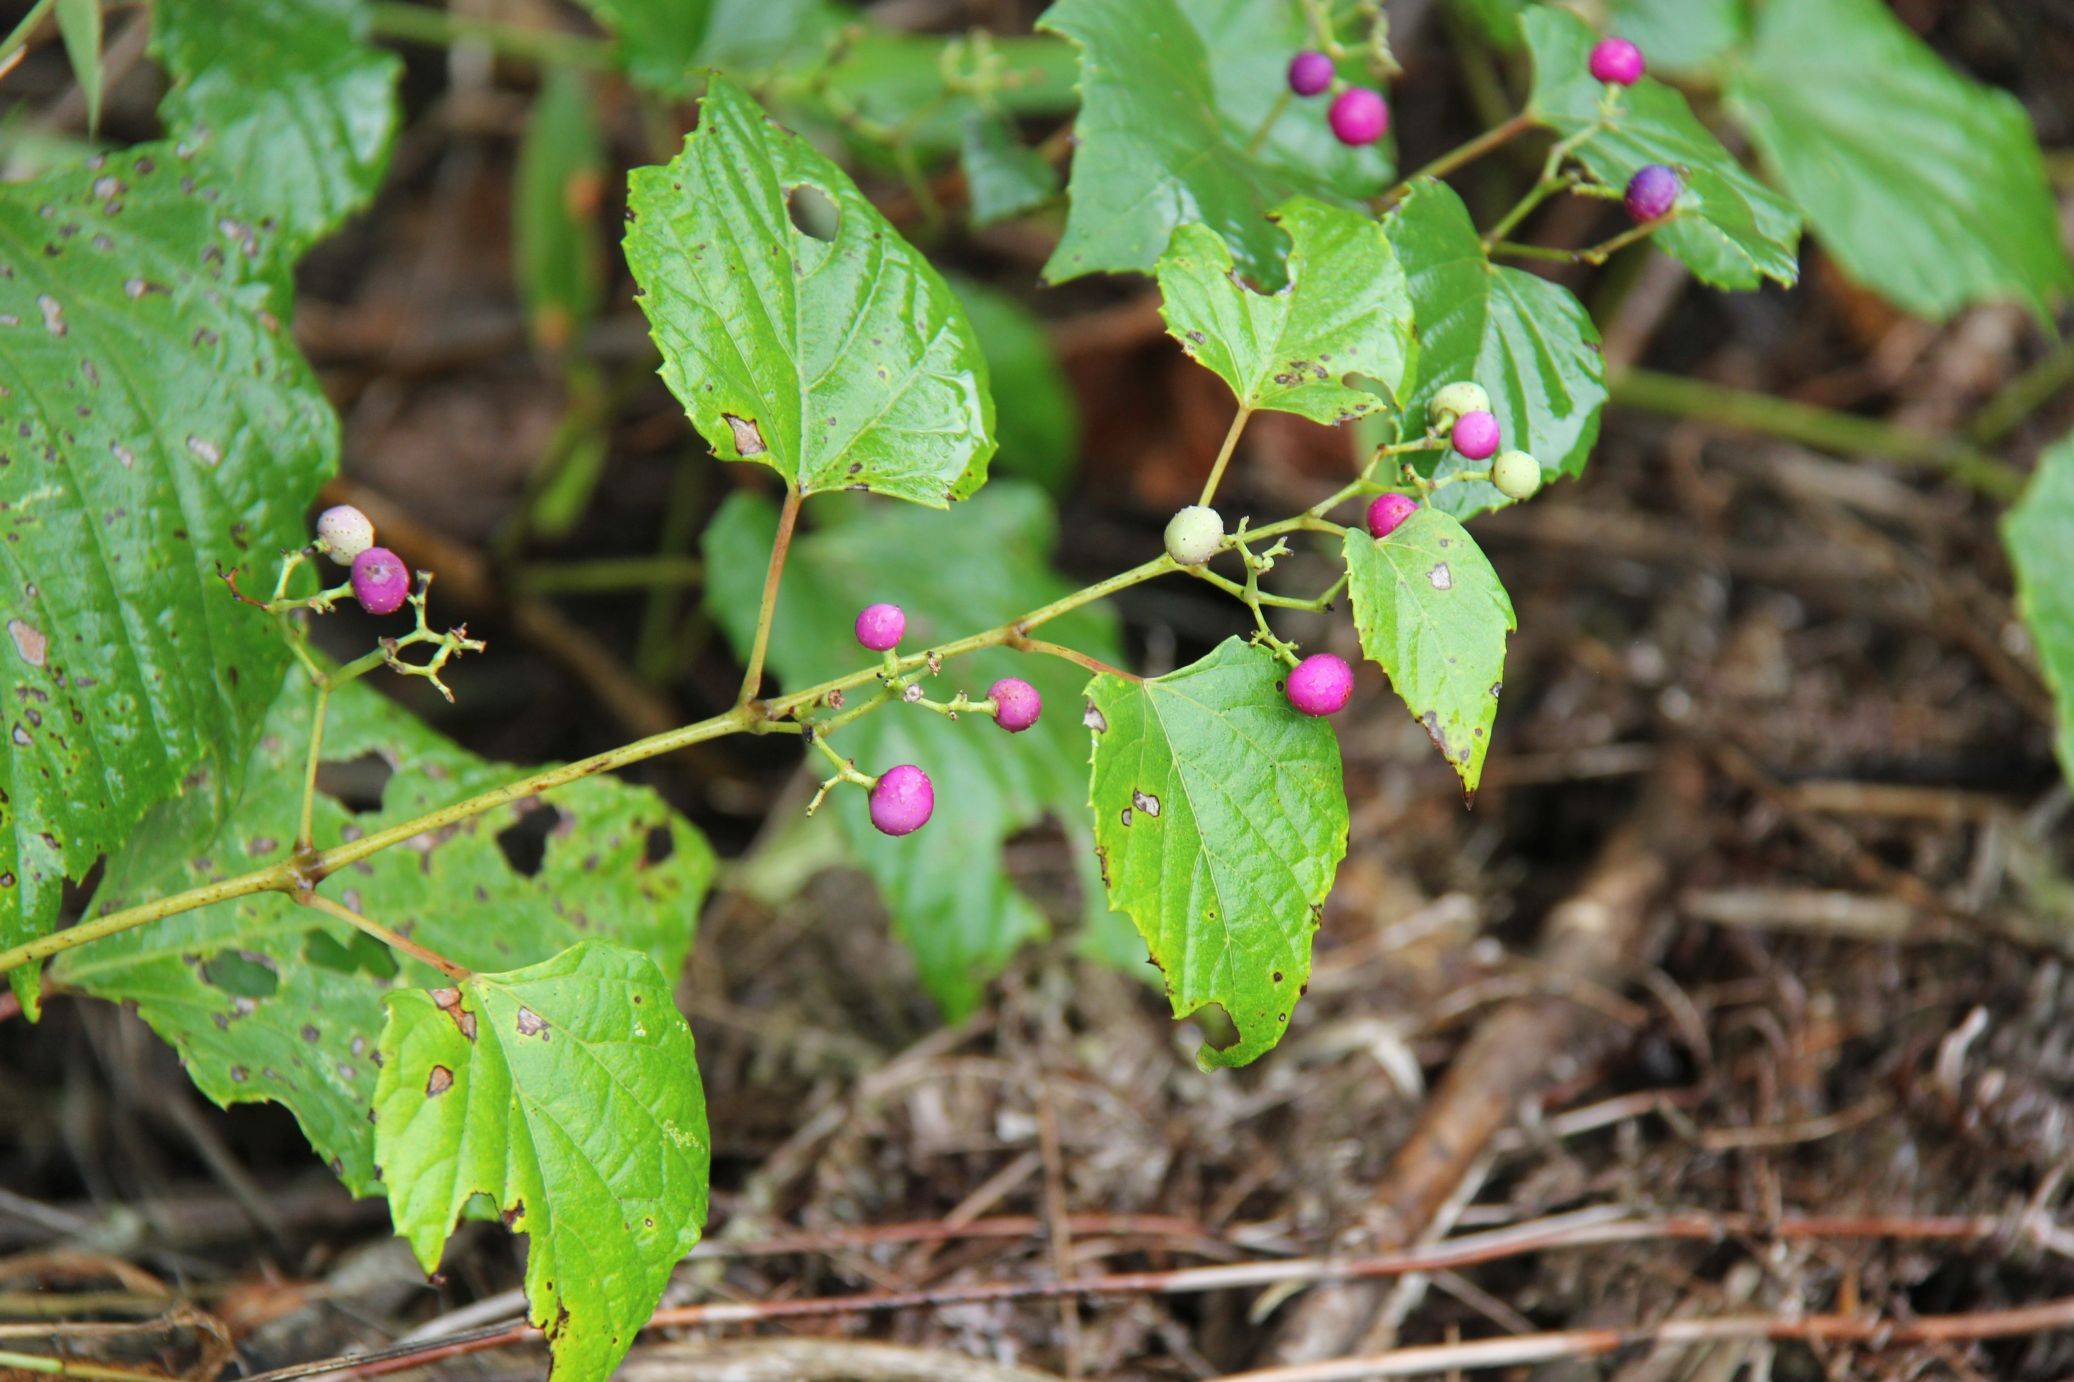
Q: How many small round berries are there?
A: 15